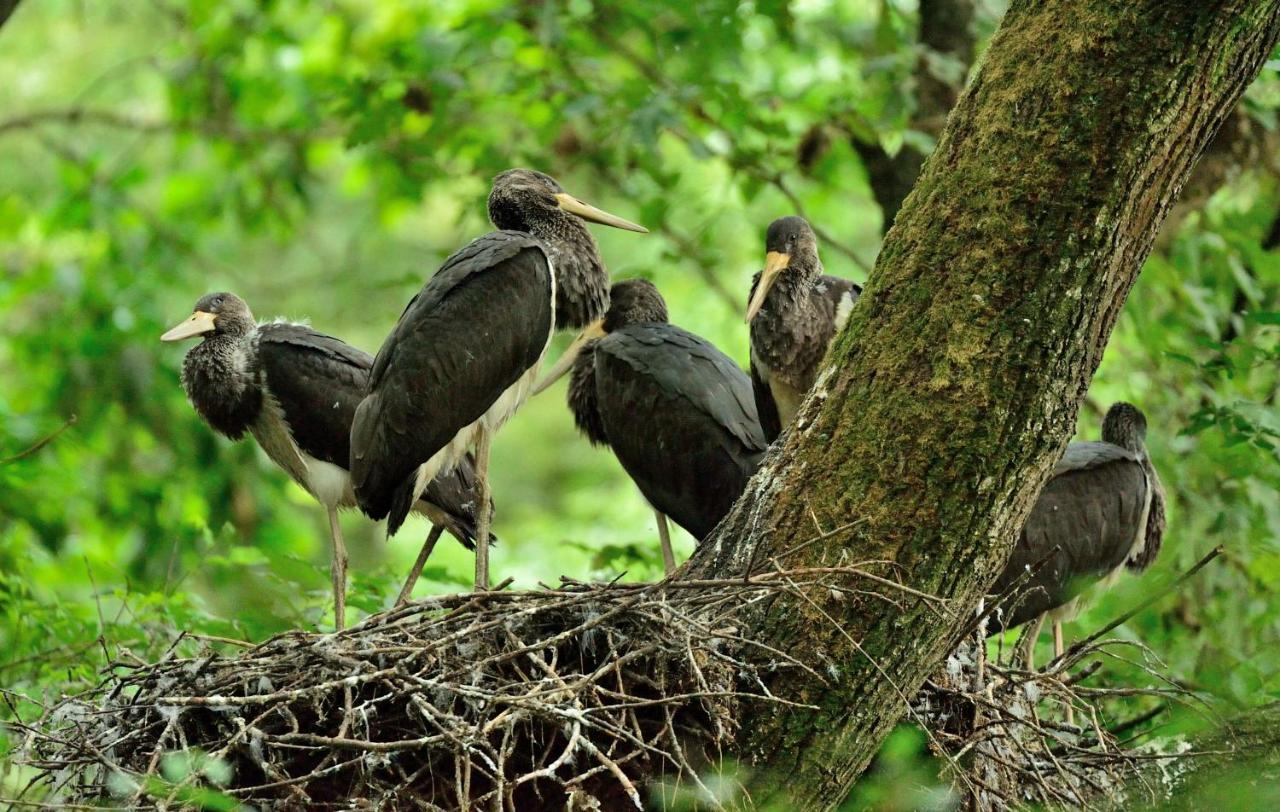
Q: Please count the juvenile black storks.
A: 5